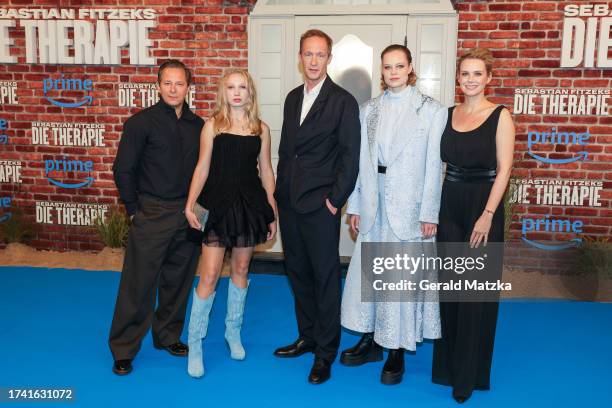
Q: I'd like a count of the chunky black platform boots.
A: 2